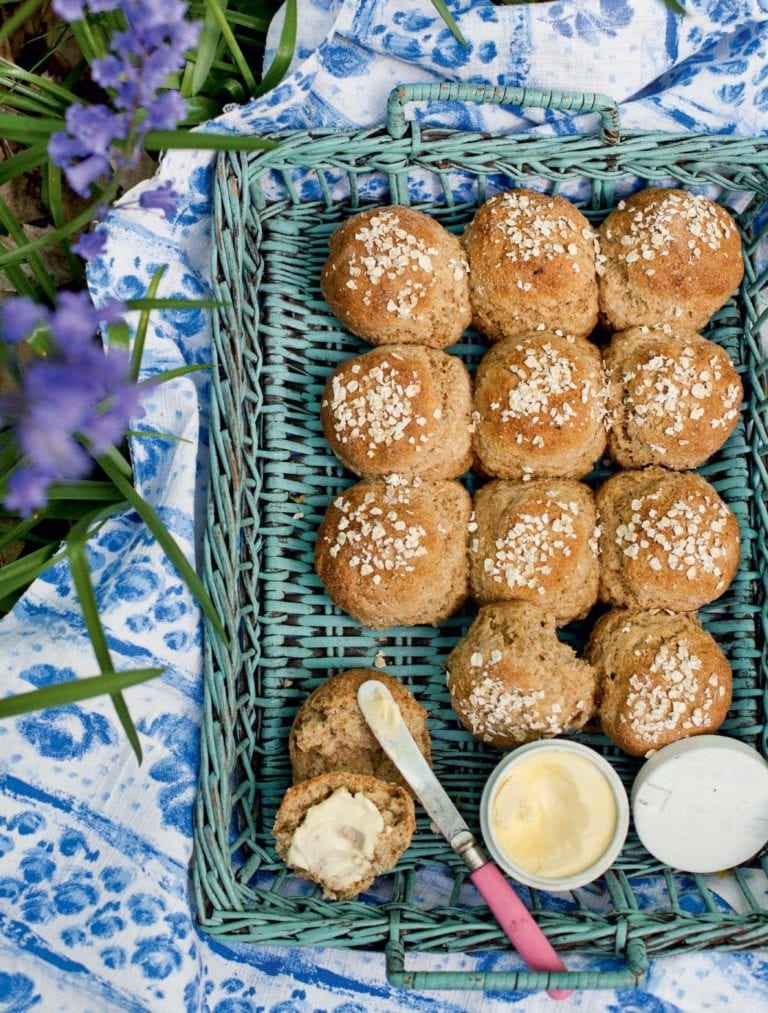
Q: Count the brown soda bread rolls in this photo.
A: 12